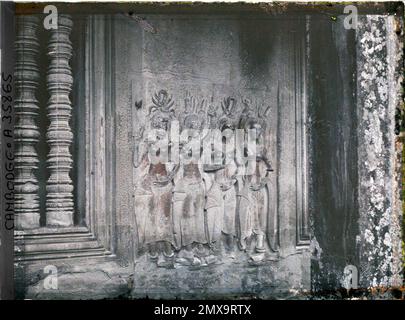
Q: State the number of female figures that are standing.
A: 4